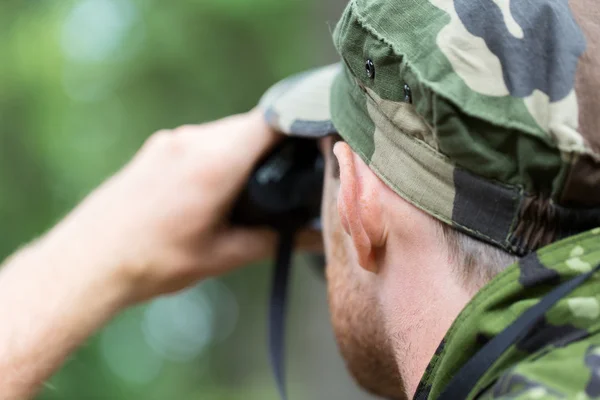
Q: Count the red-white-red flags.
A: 0